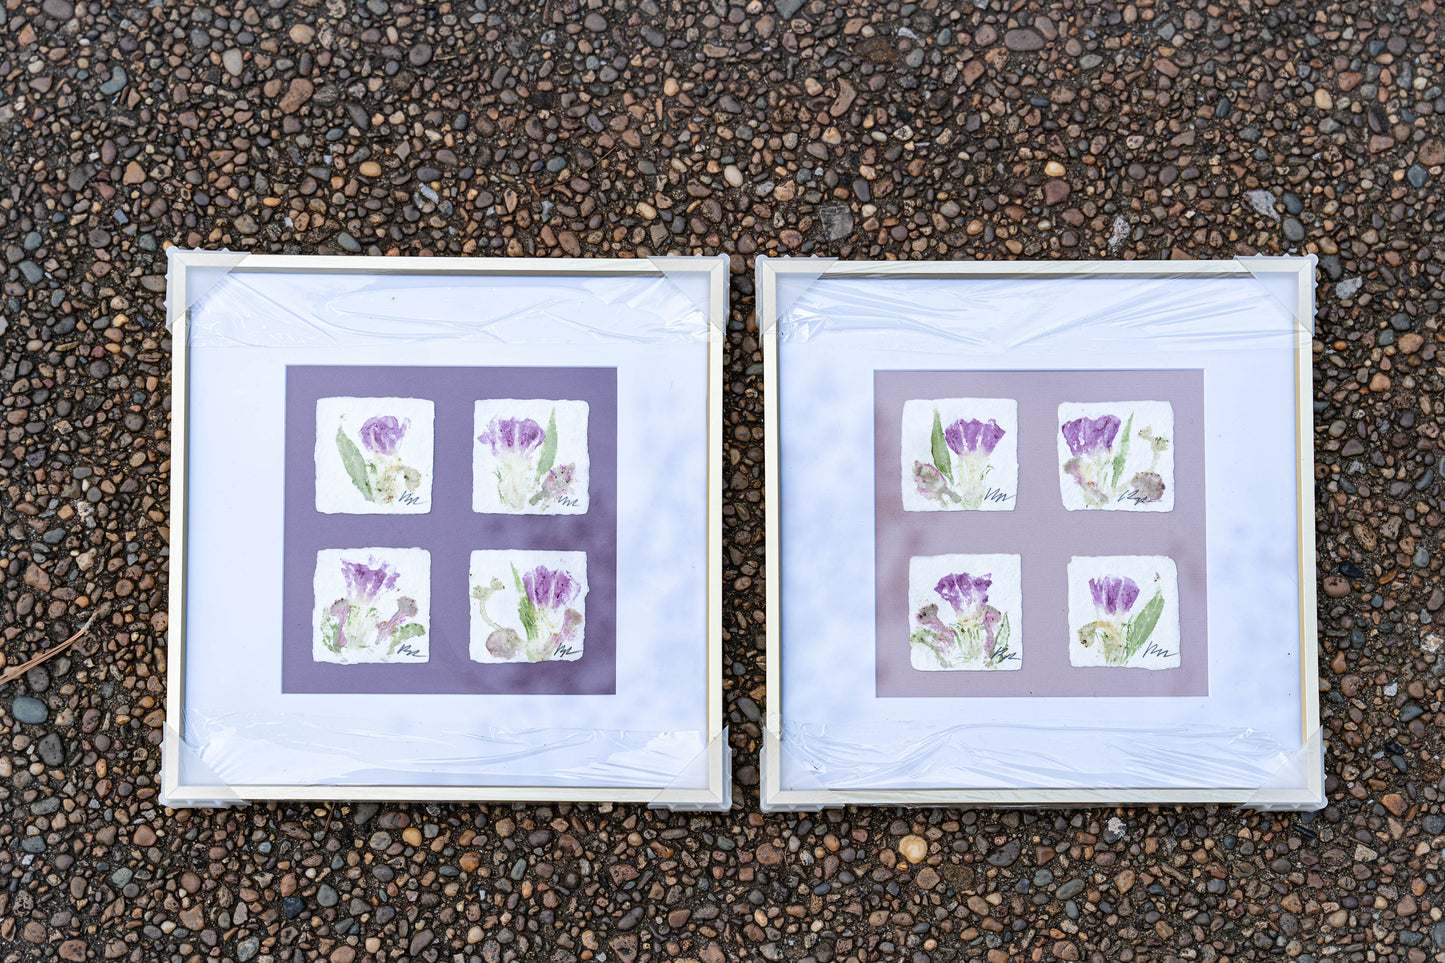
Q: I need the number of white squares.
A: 8